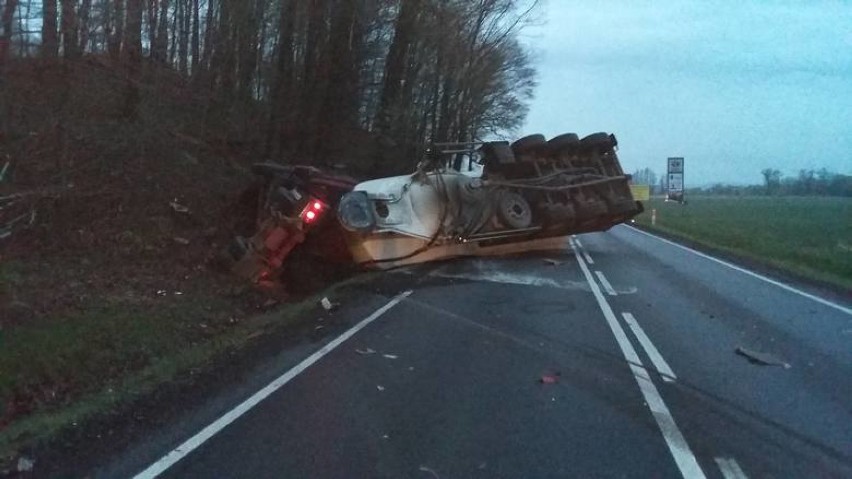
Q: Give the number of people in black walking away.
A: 0